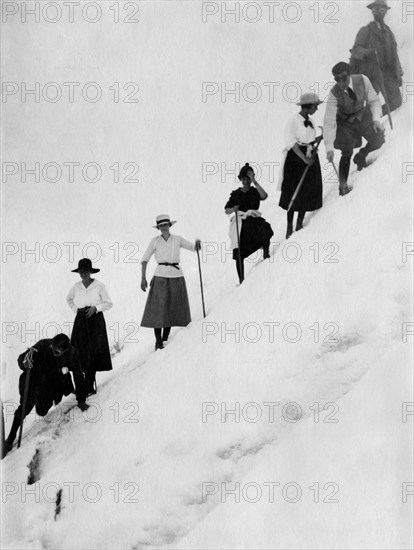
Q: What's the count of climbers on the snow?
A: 7